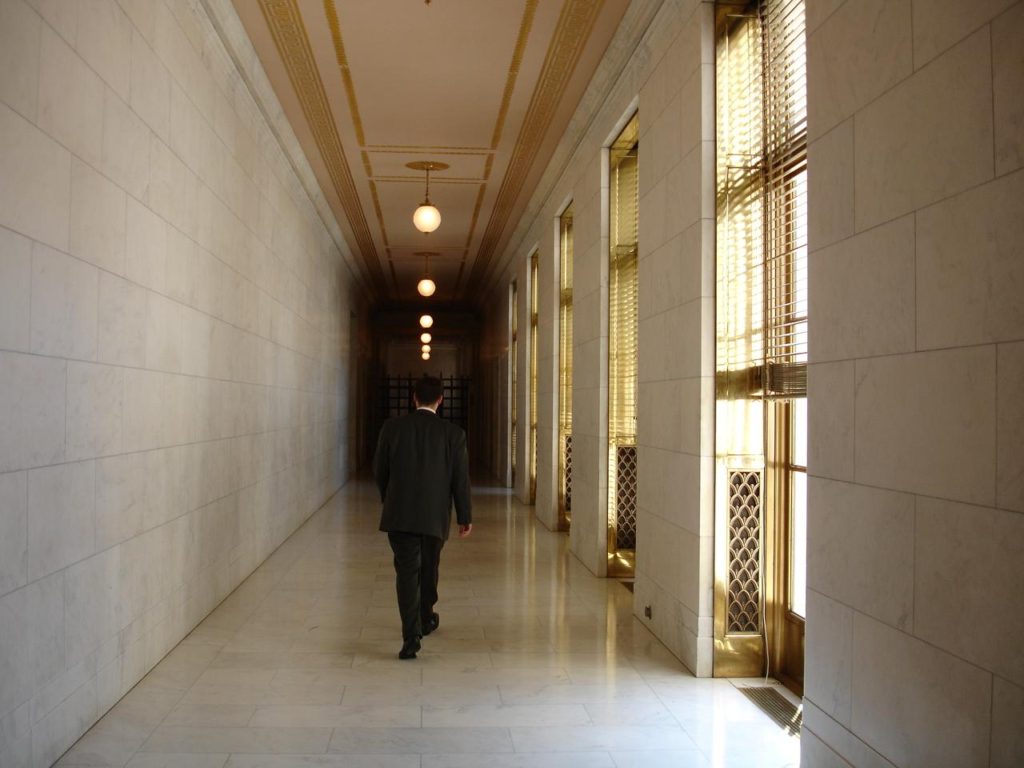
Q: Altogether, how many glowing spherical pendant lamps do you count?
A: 6